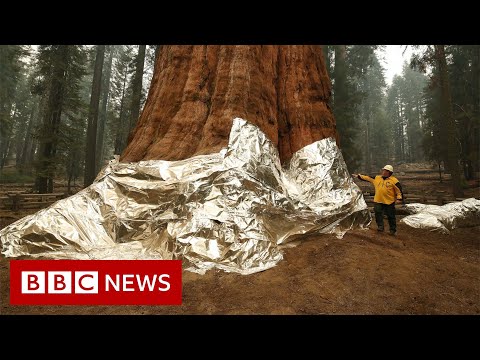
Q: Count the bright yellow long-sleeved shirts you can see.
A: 1